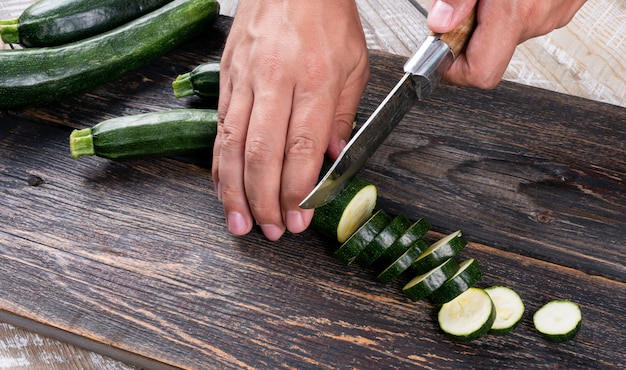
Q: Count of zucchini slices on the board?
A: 10